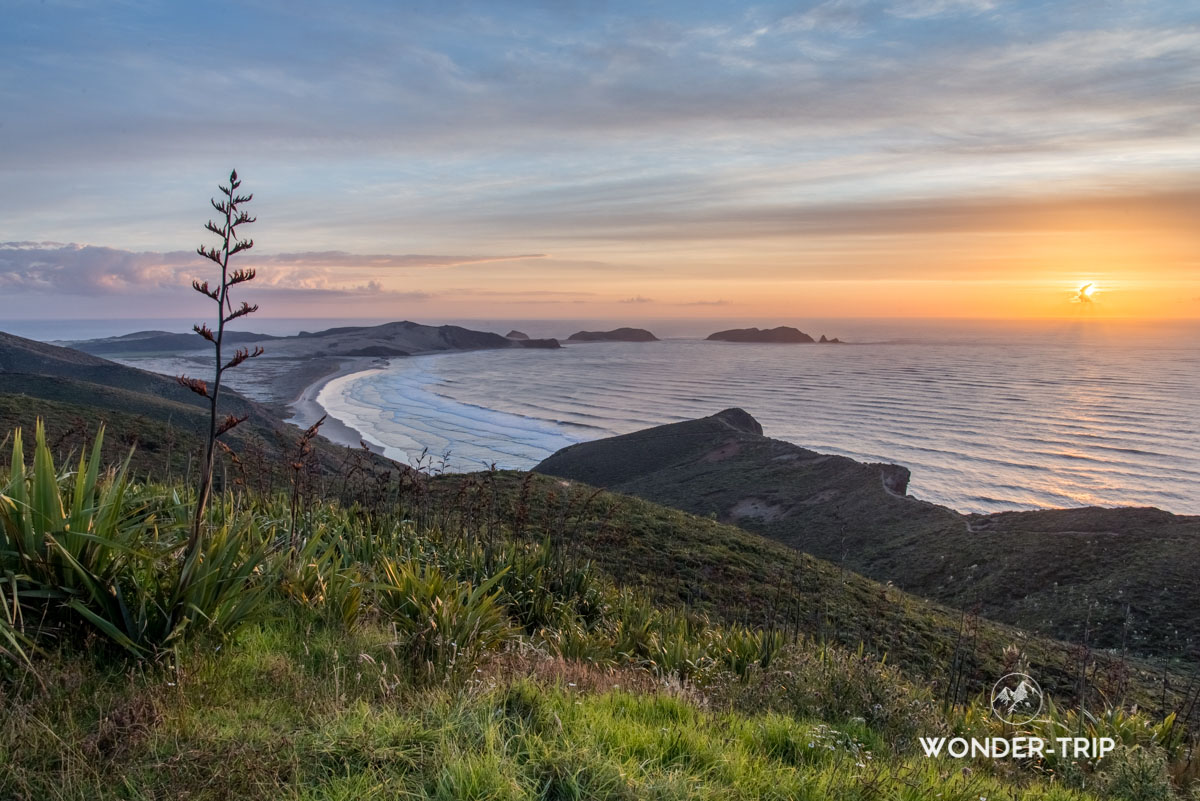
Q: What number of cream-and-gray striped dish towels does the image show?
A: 0